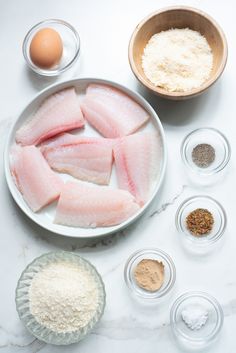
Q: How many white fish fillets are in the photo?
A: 6